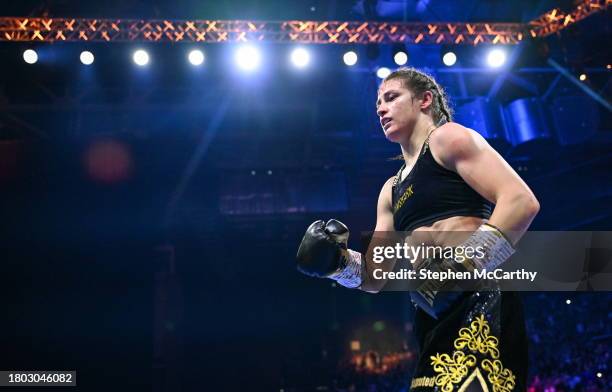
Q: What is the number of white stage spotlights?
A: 11